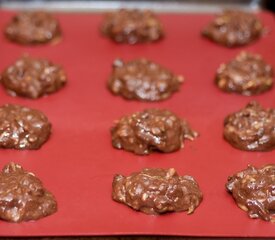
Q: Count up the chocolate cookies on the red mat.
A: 12